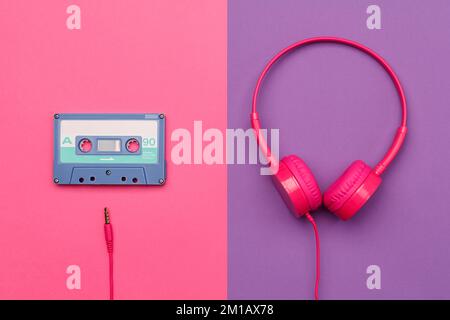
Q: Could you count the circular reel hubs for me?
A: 2